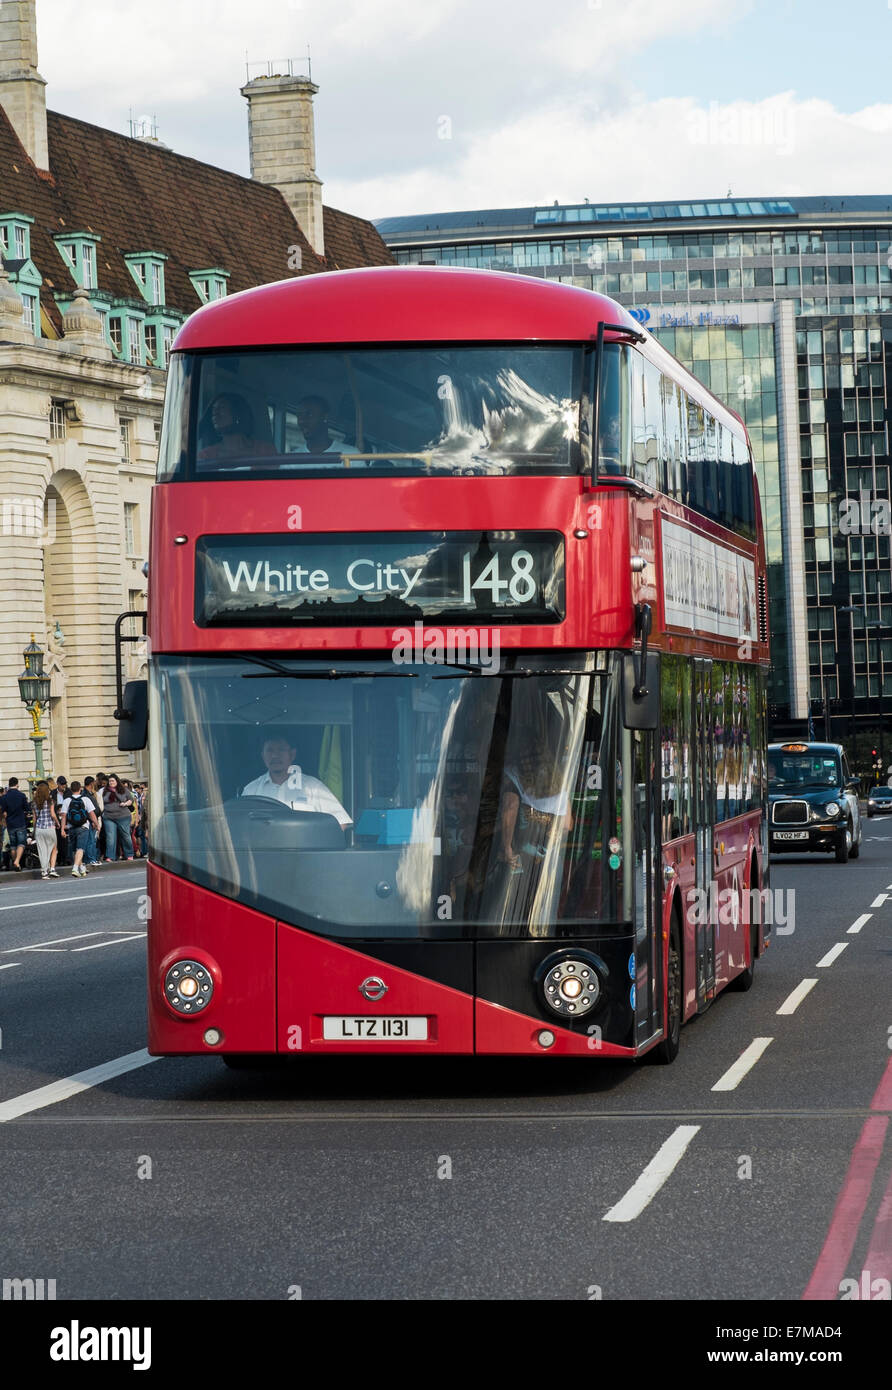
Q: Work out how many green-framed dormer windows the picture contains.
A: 8